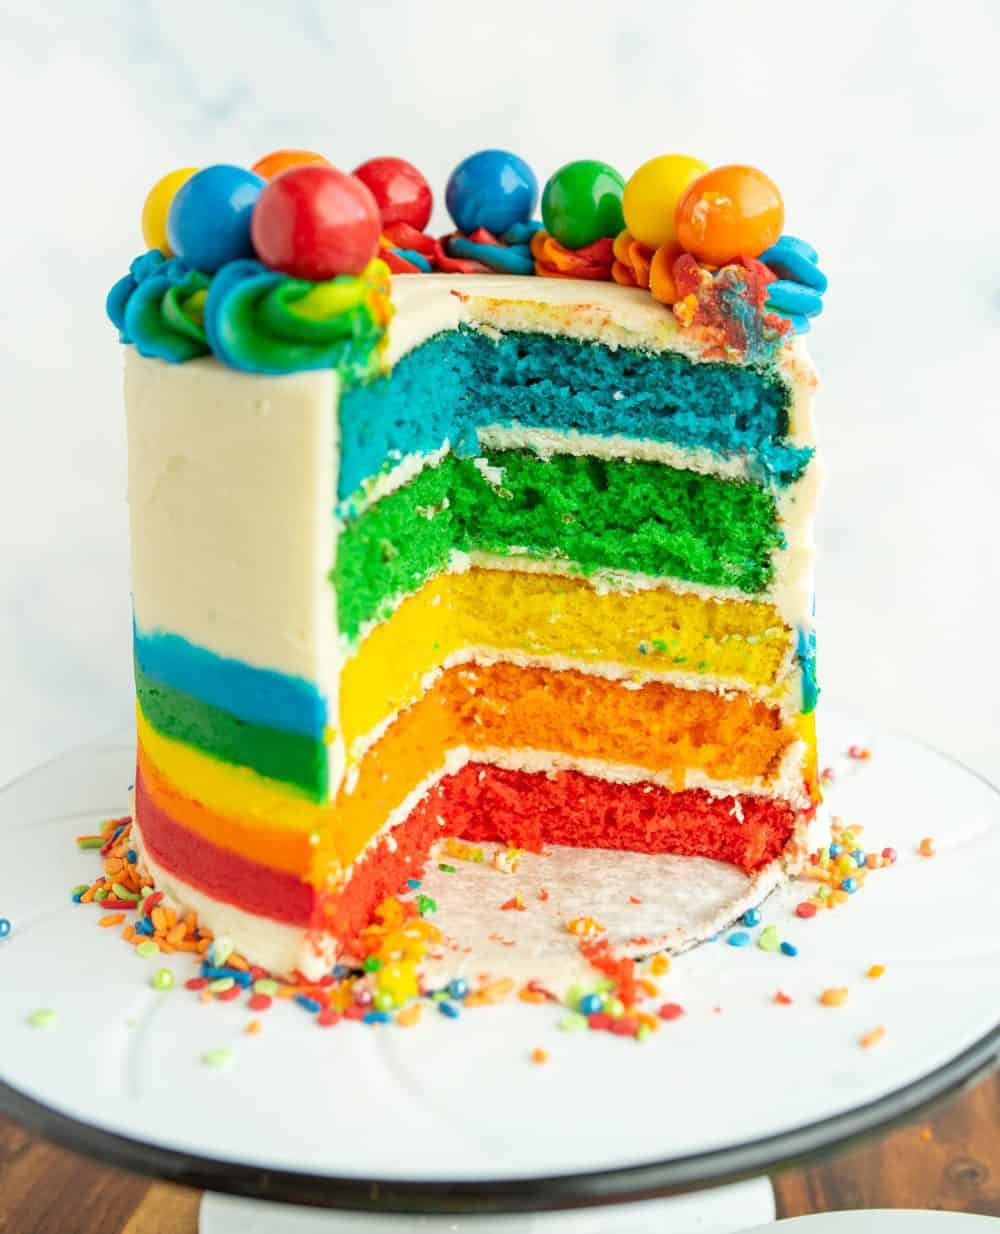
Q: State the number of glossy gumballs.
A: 9